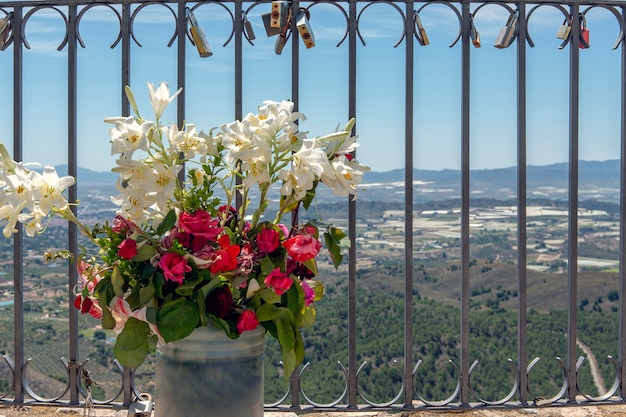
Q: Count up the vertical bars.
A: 12